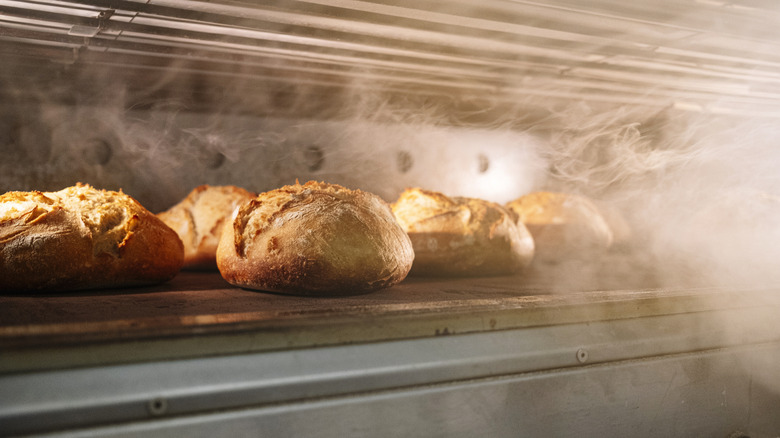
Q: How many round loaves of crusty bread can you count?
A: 5